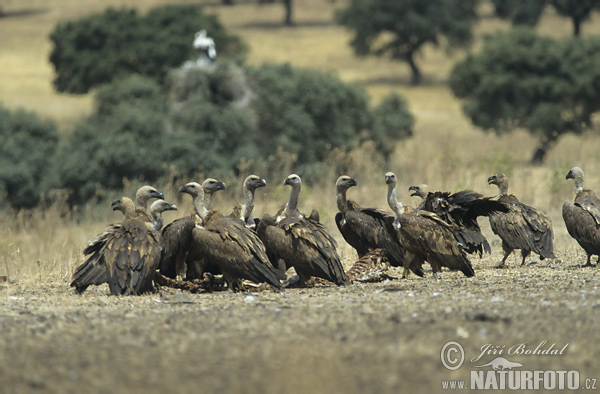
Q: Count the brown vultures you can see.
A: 12